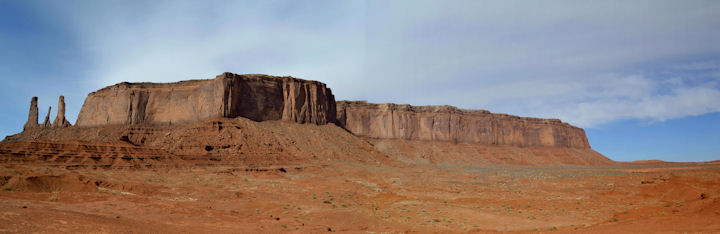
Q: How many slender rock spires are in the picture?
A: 3